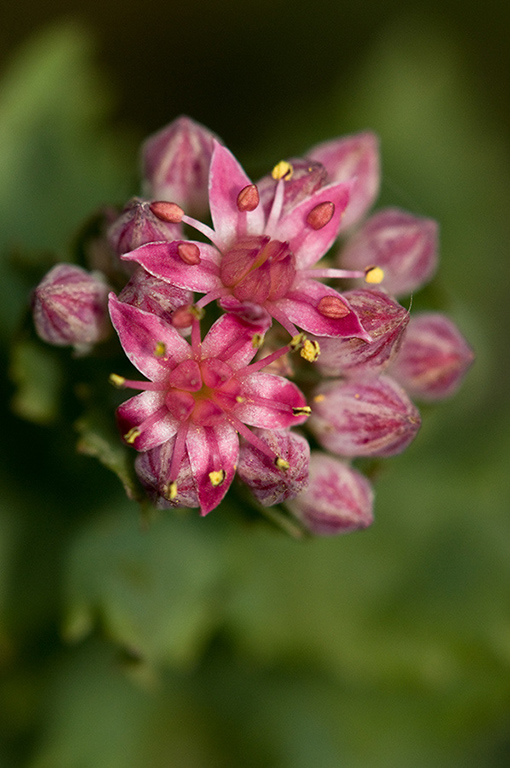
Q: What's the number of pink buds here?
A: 13